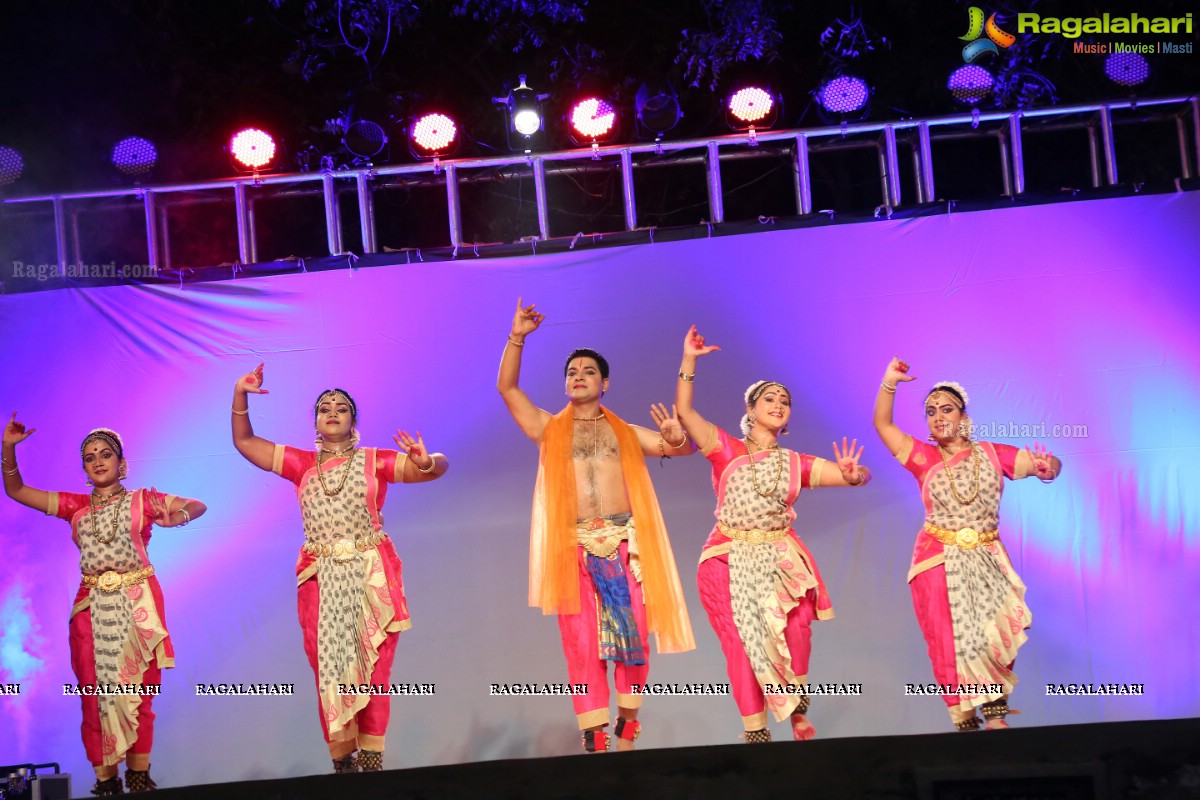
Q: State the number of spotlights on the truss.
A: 12